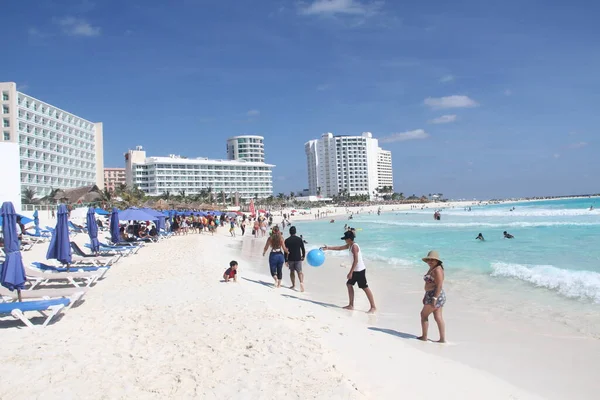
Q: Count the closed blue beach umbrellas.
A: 5